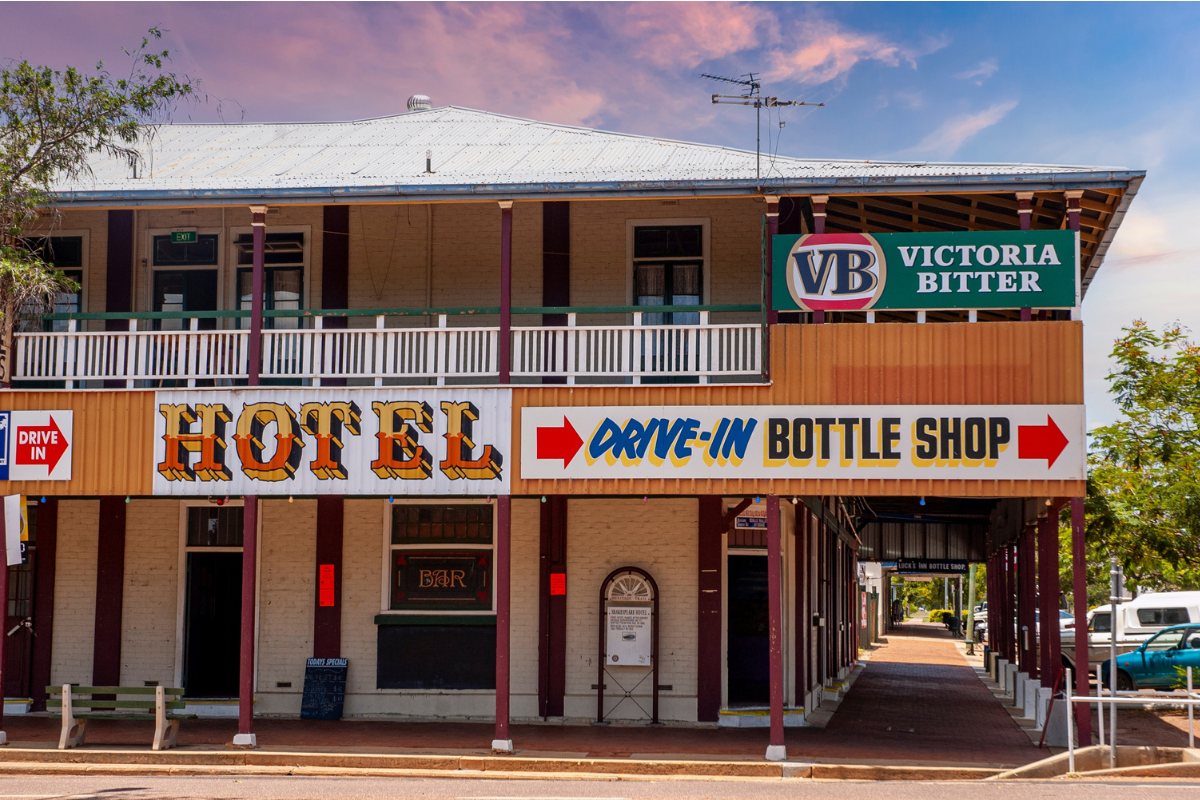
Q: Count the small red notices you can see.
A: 2